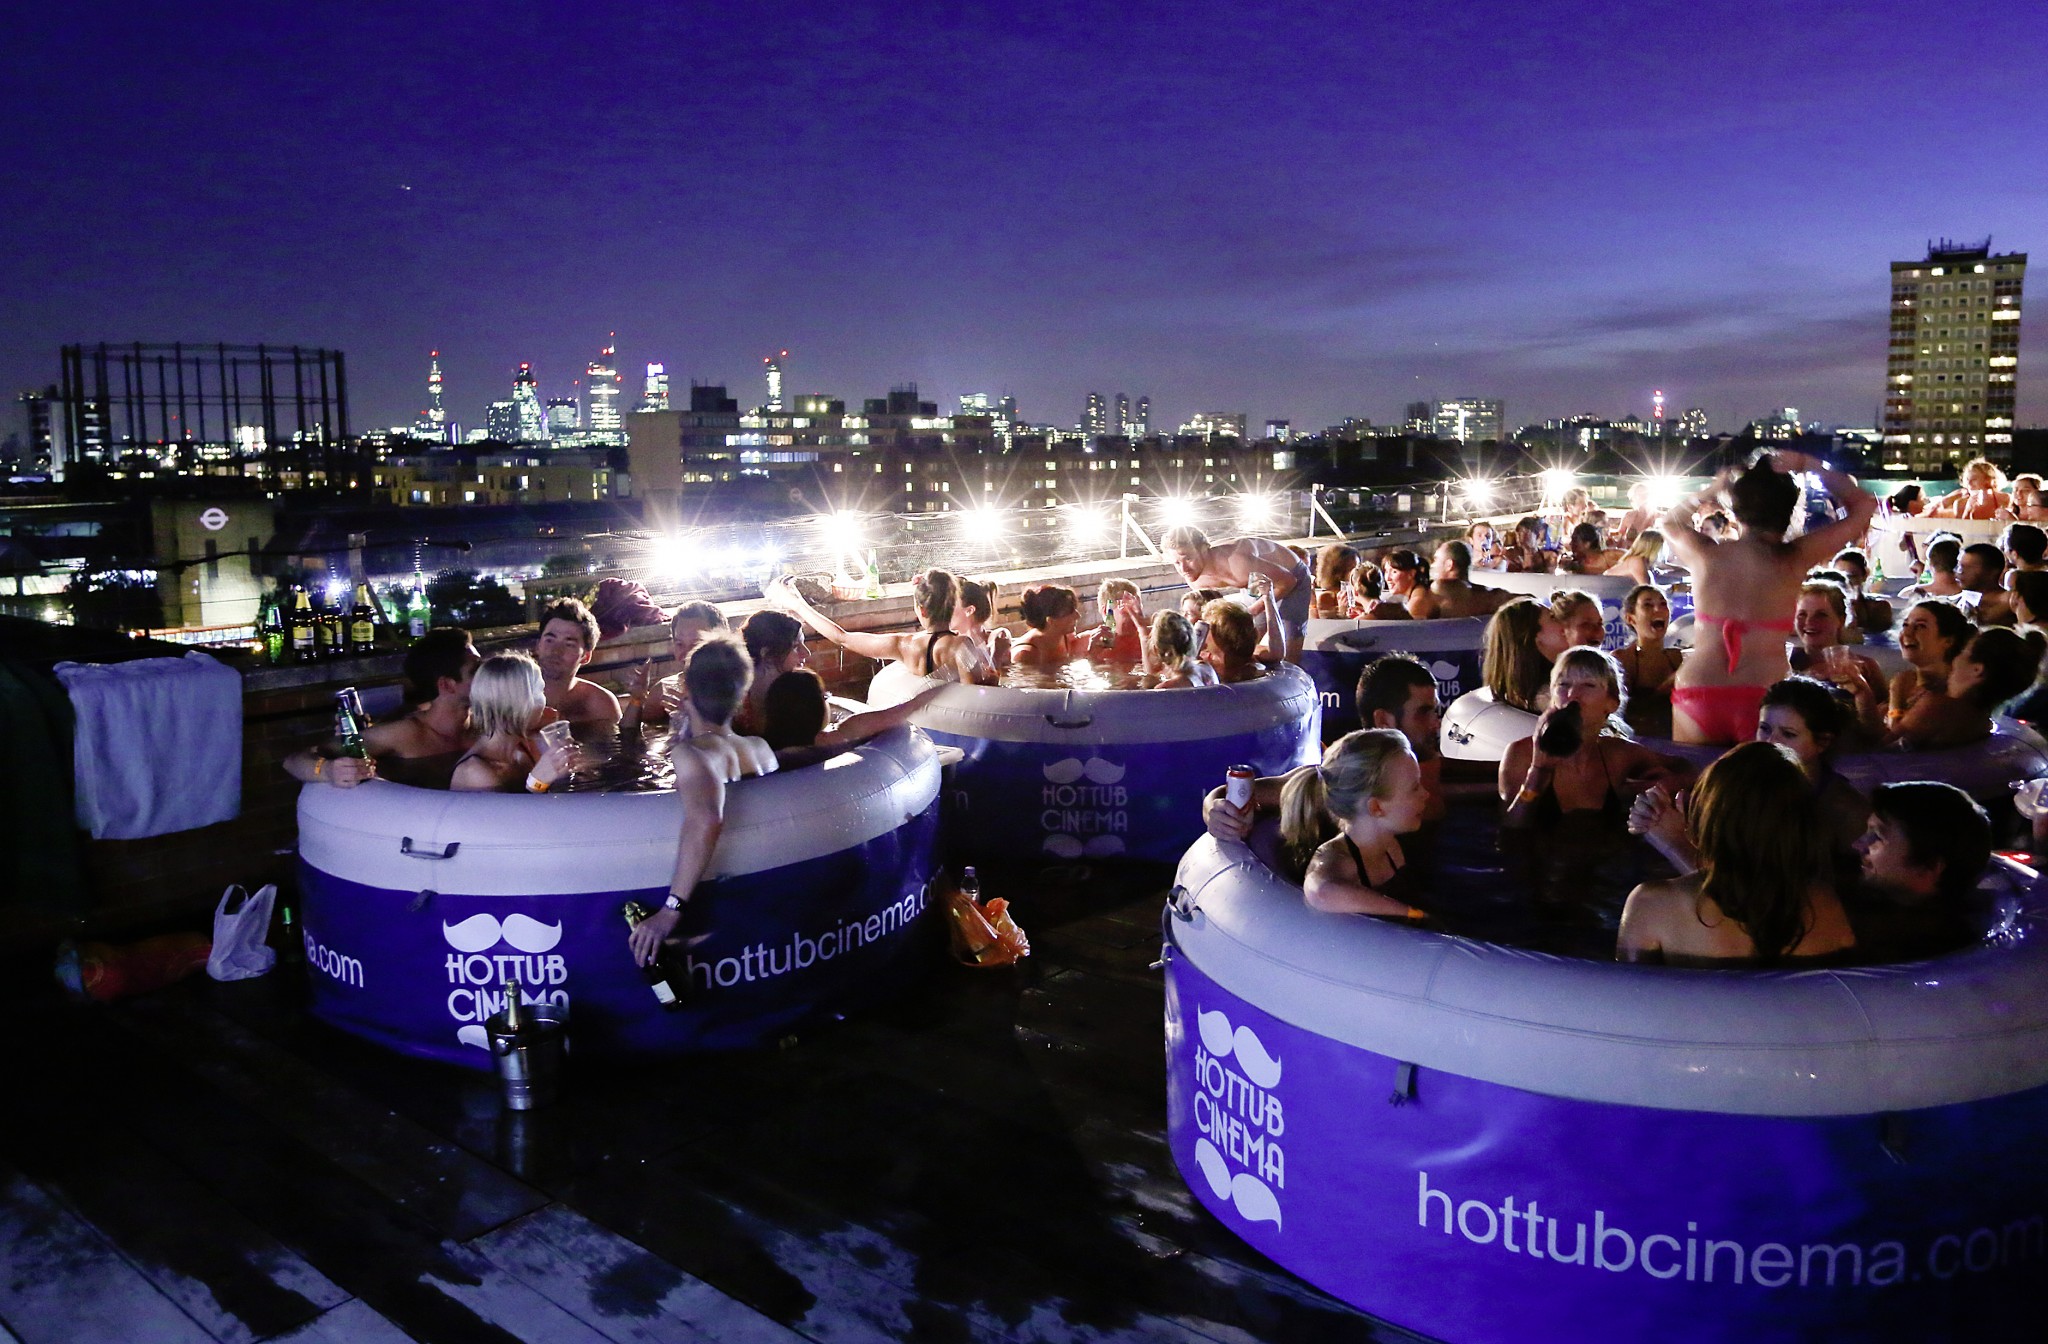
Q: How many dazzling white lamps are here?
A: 9